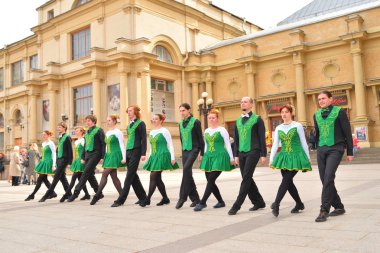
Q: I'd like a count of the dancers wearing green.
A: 12